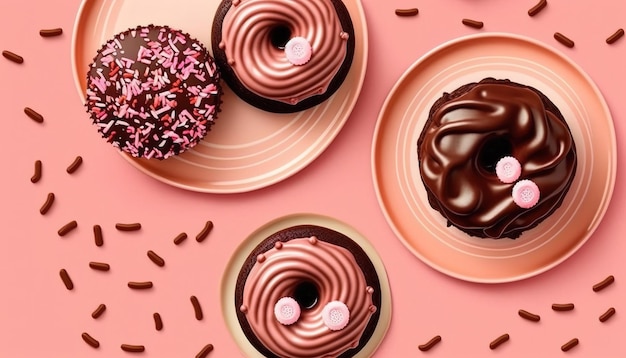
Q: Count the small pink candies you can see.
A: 5